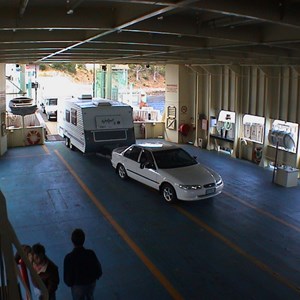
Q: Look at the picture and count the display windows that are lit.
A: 3